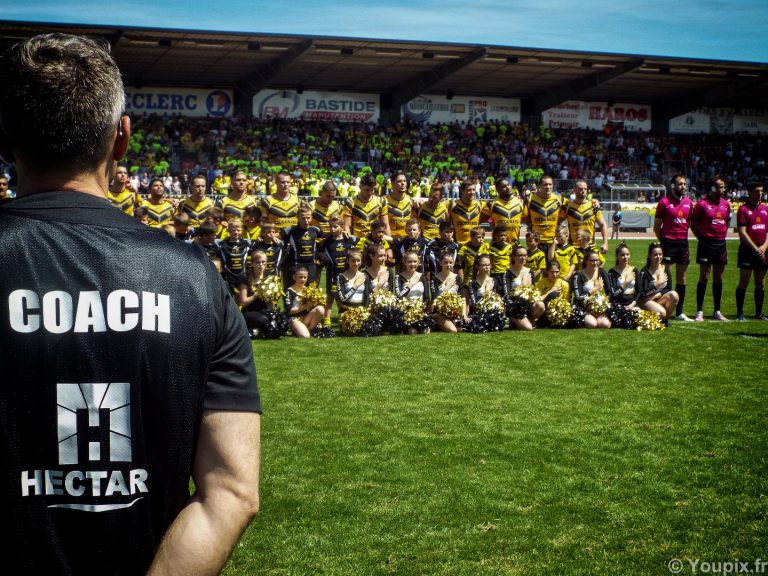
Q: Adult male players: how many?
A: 13